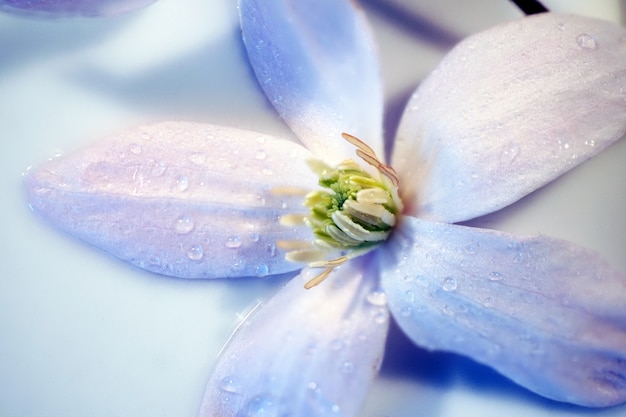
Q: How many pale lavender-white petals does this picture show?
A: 5